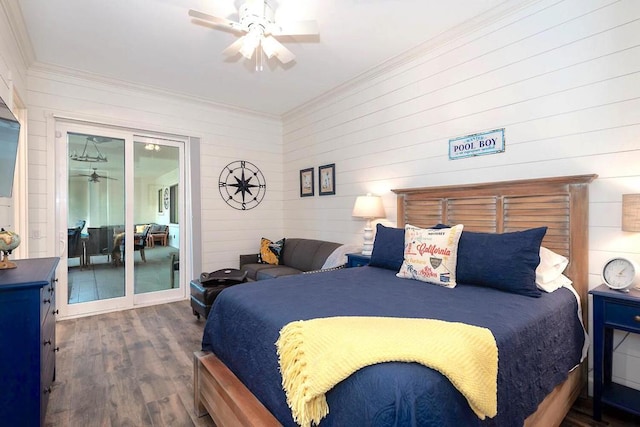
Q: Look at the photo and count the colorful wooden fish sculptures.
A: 0